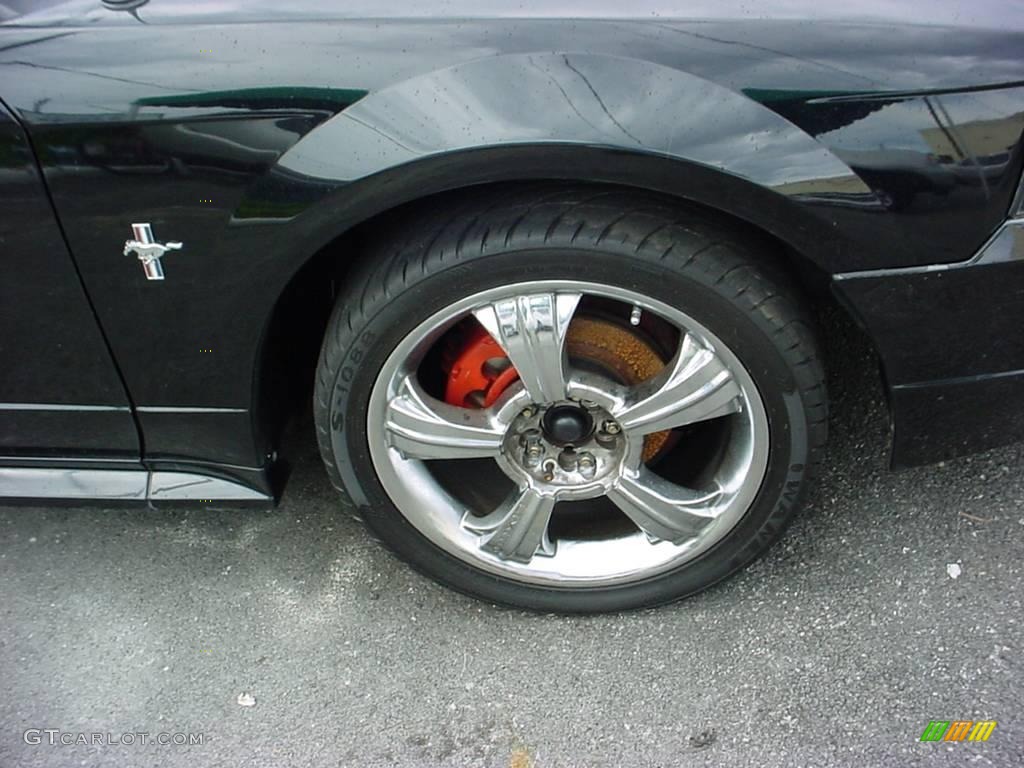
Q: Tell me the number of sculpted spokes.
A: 5